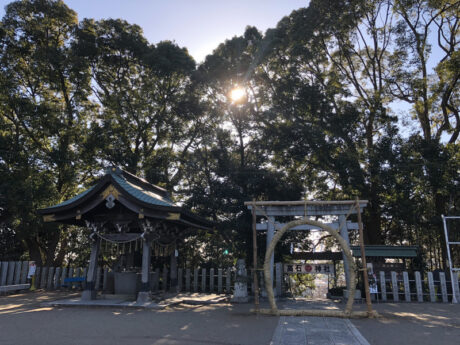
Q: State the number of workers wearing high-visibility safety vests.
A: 0